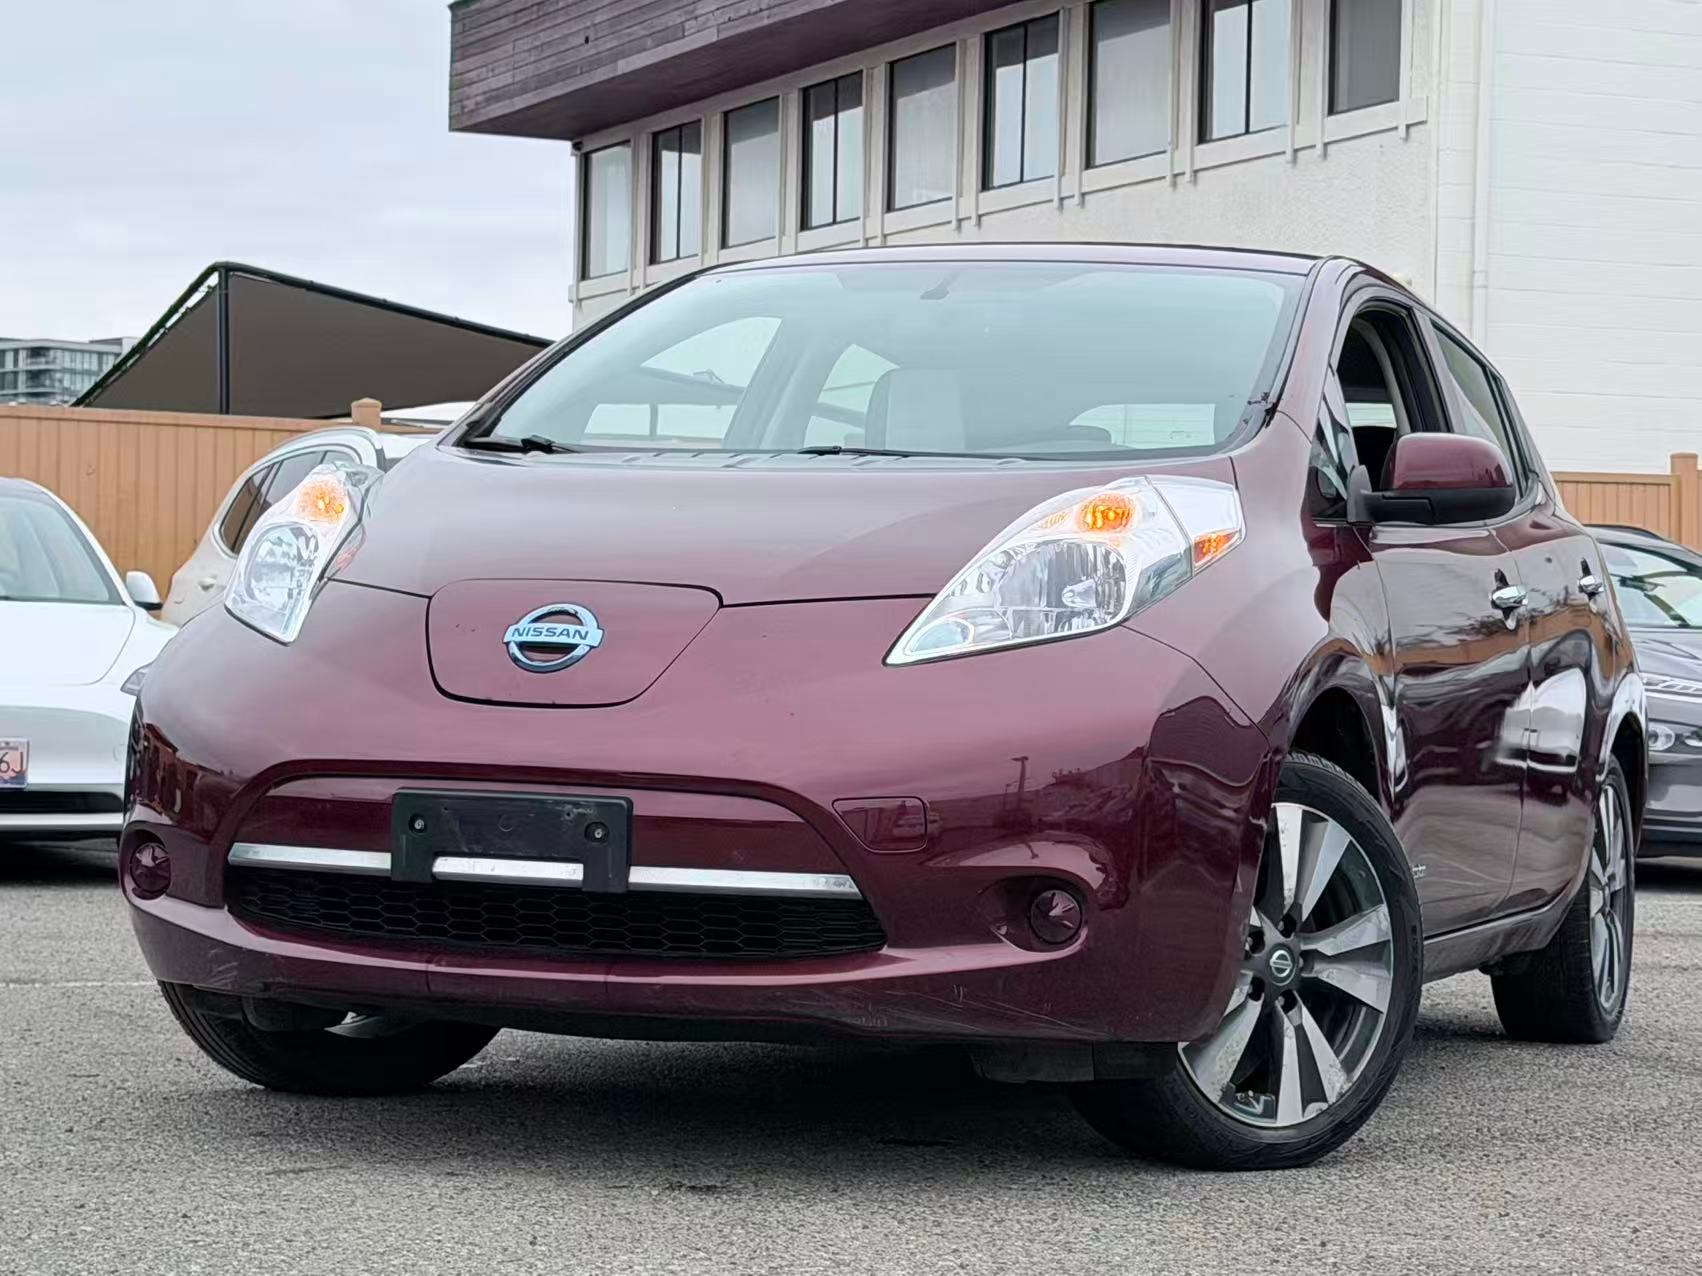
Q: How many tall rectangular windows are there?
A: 9